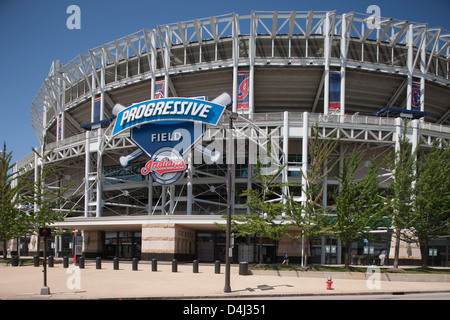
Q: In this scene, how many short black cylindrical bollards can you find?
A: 11